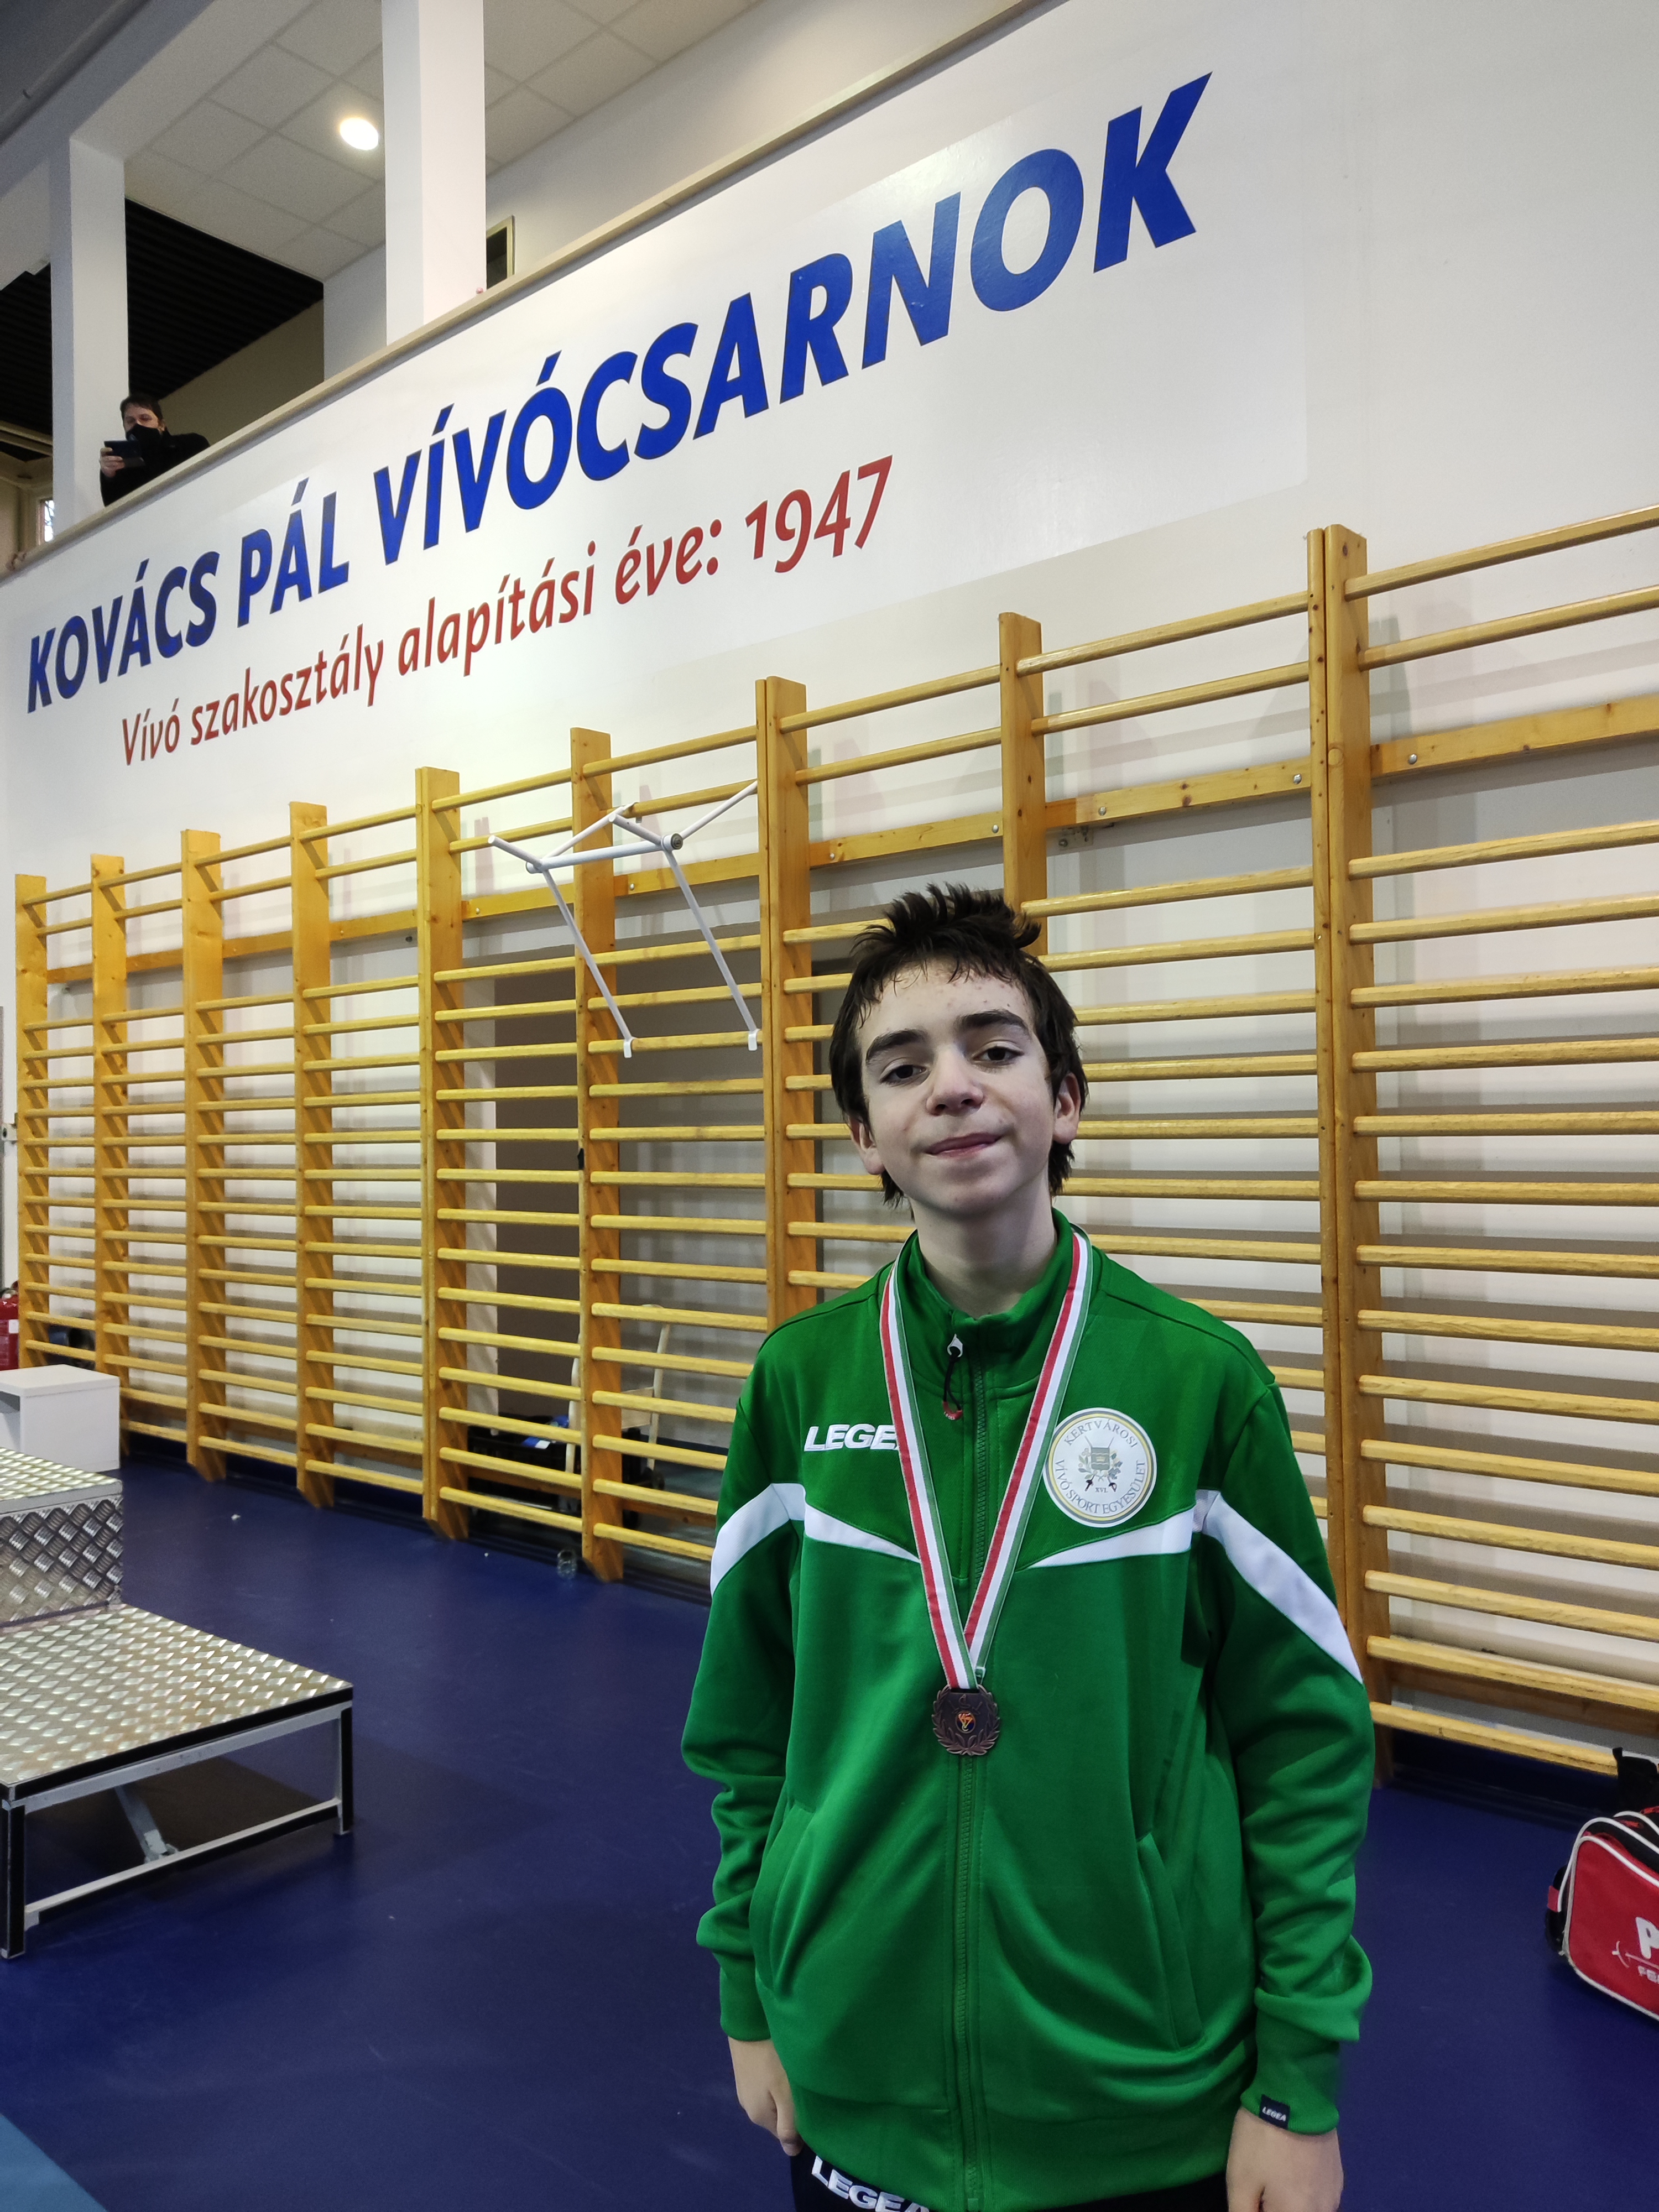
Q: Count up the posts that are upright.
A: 9